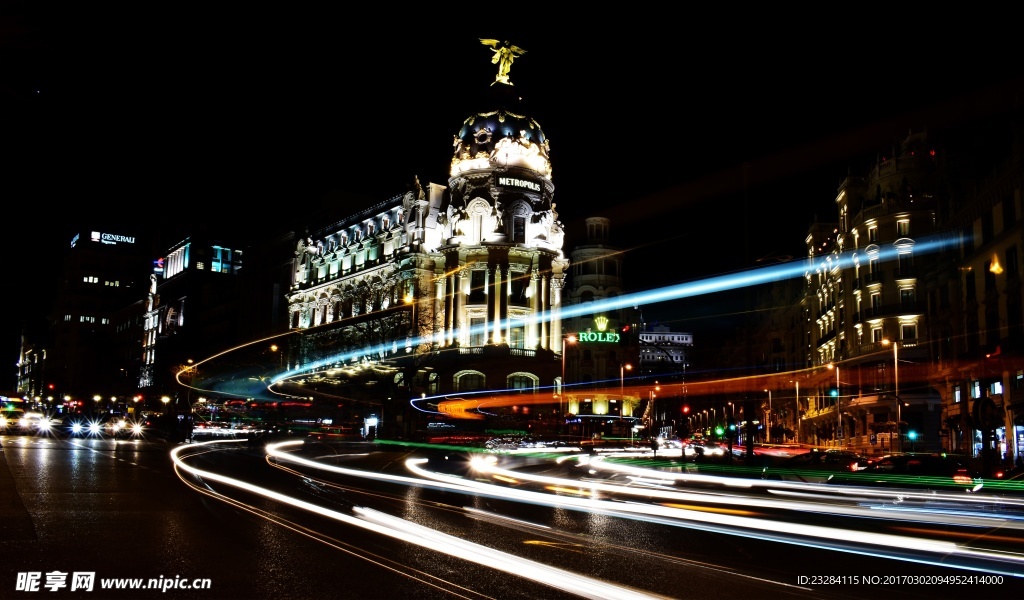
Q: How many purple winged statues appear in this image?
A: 0